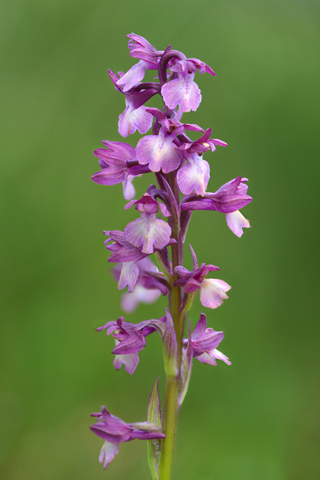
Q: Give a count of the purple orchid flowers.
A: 14